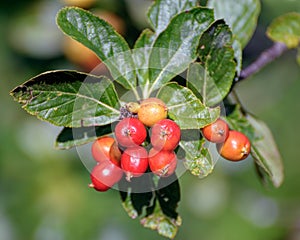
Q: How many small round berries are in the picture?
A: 9